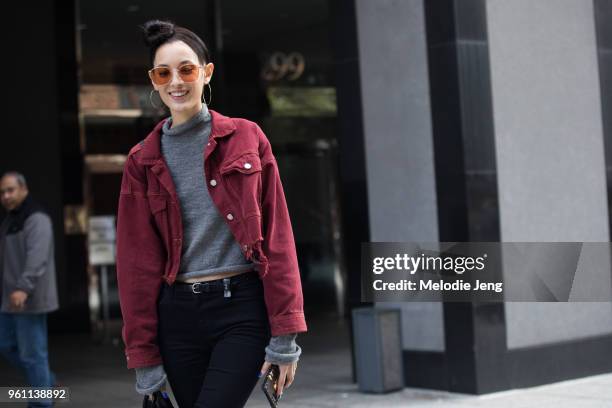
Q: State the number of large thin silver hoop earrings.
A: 2